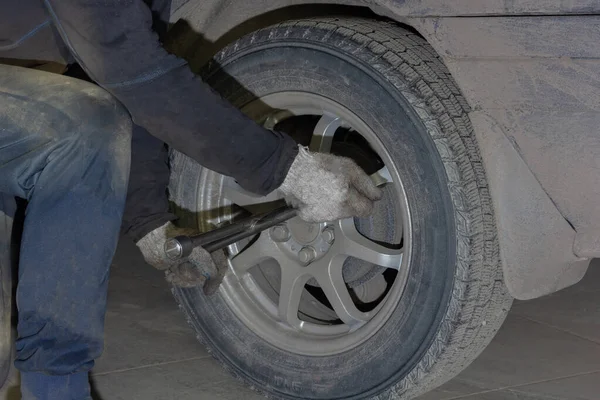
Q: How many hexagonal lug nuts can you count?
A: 3